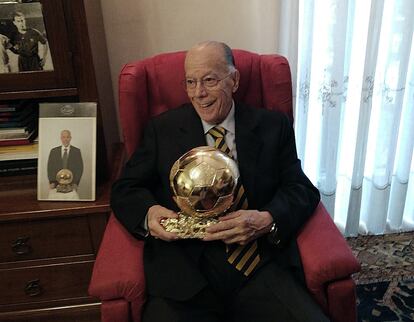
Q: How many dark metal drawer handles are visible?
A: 2